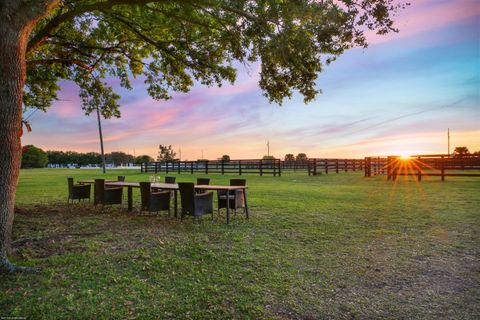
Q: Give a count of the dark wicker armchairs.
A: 8